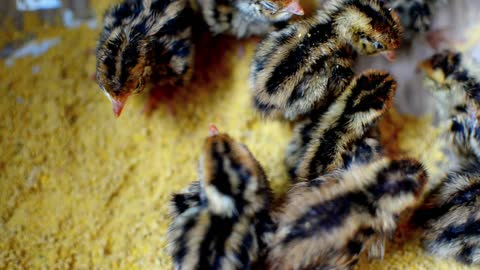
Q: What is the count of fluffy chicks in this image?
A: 9